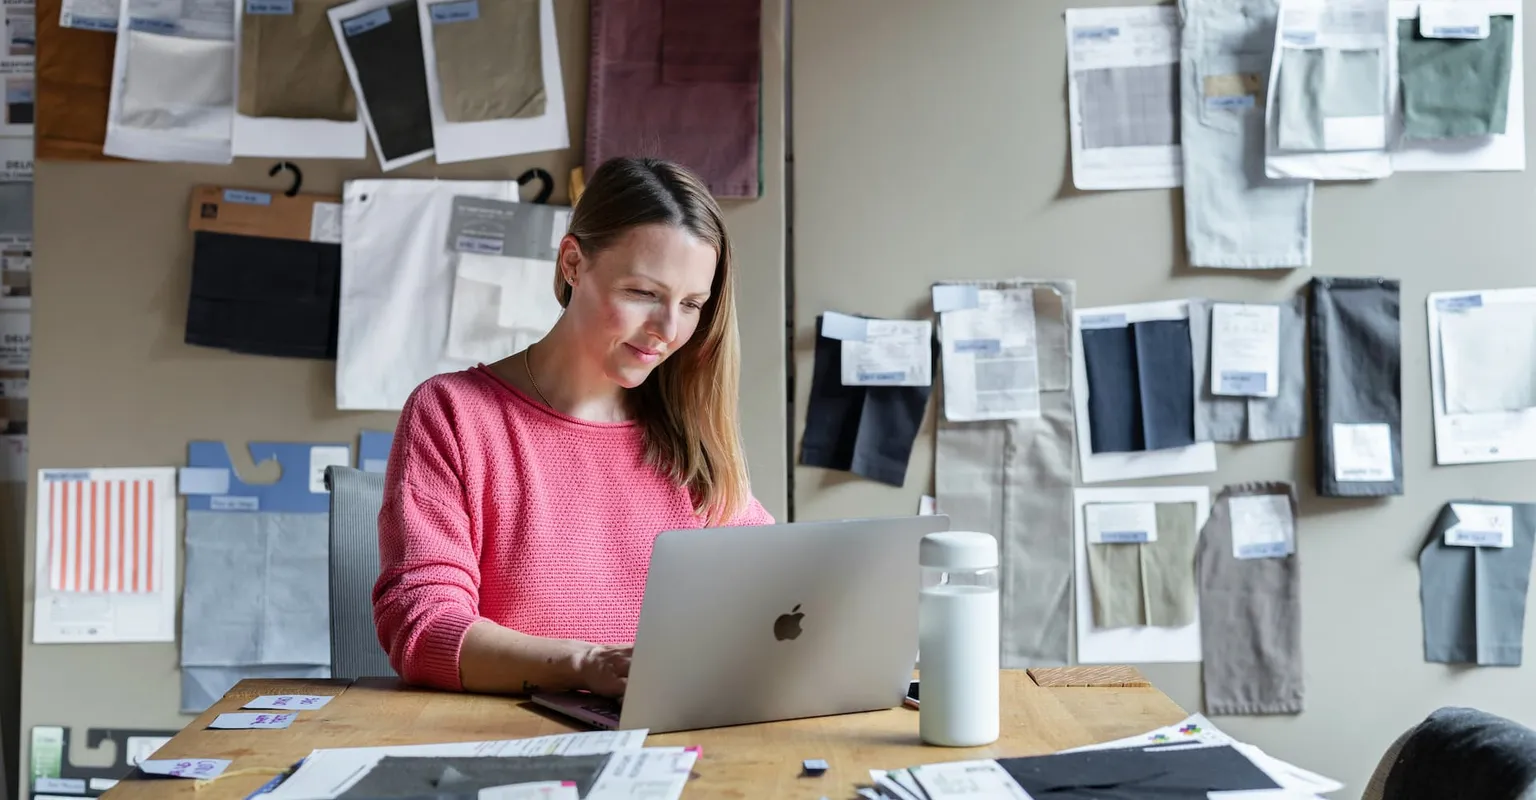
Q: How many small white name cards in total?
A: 3